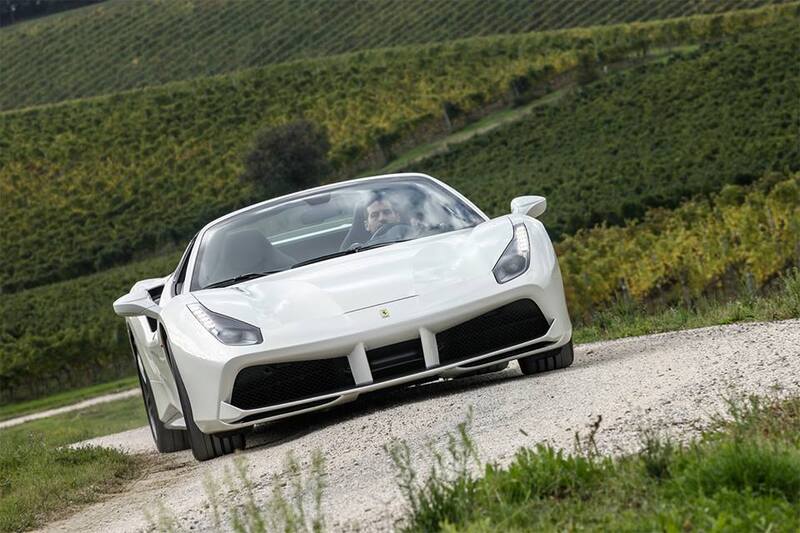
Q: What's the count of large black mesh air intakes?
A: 2